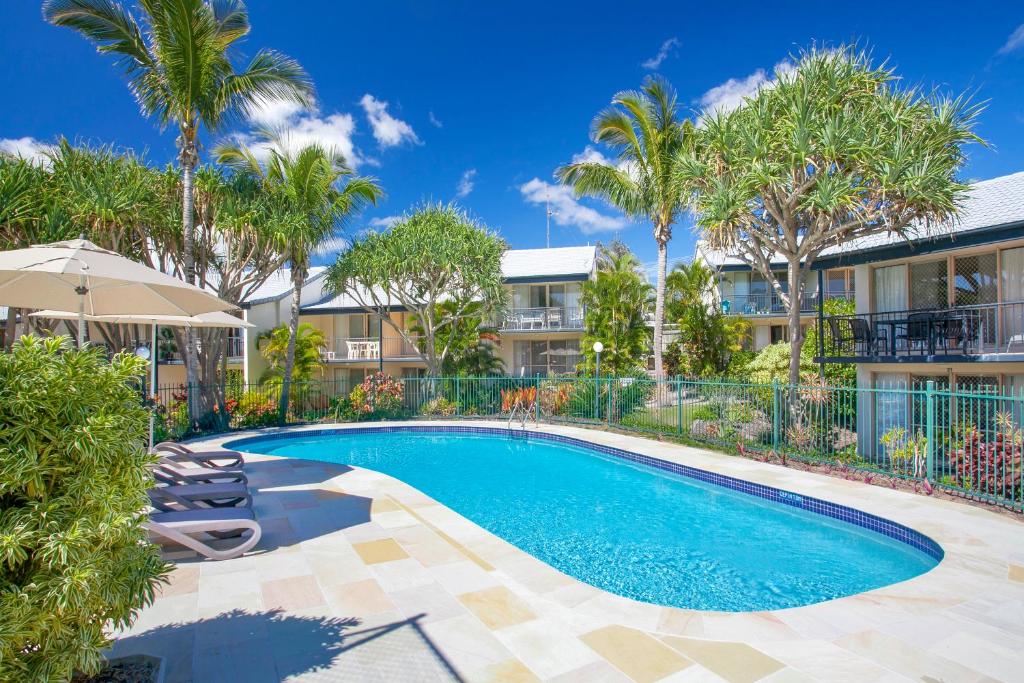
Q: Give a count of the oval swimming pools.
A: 1